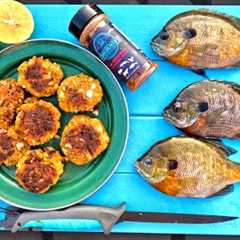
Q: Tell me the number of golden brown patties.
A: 7